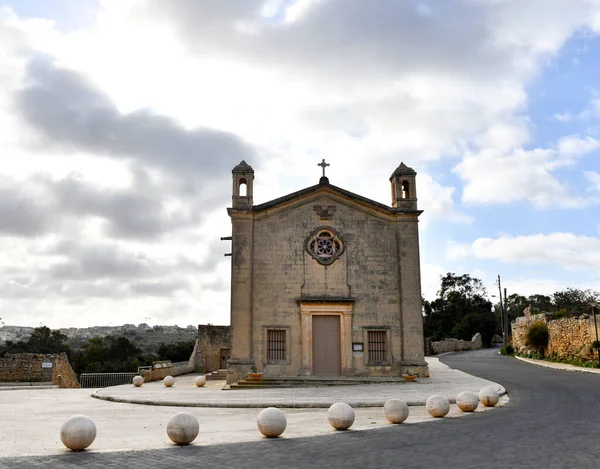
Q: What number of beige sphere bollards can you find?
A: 11